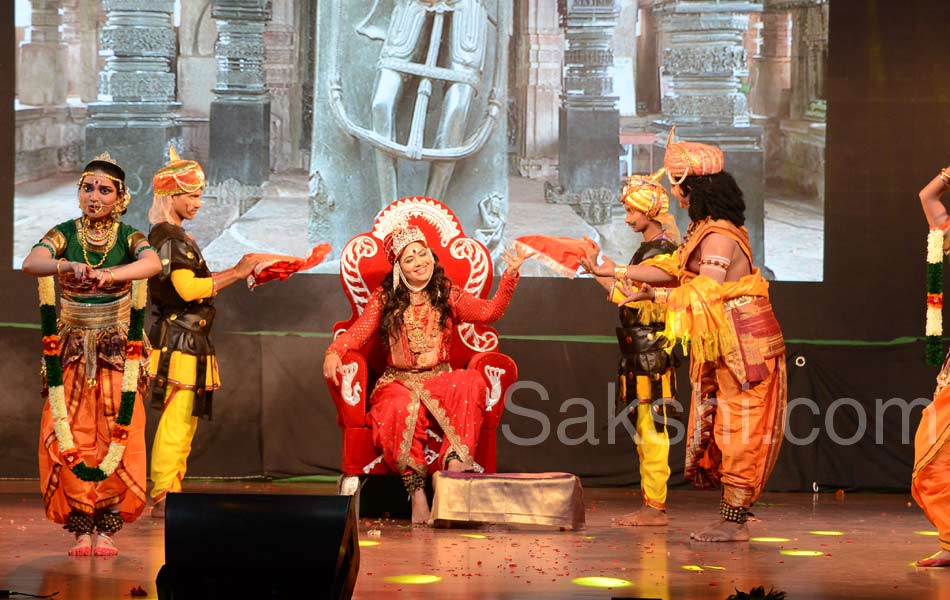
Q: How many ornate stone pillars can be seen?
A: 4